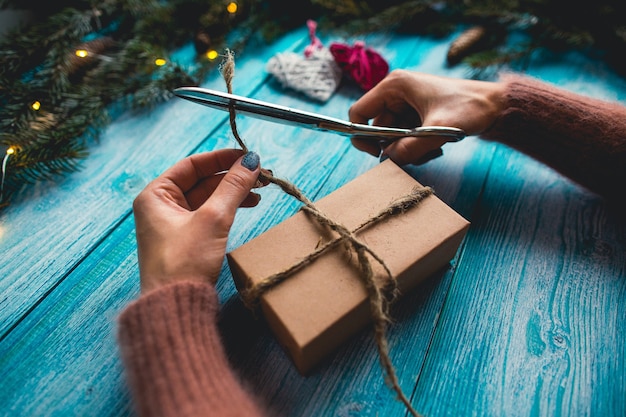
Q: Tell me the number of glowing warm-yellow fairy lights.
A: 6